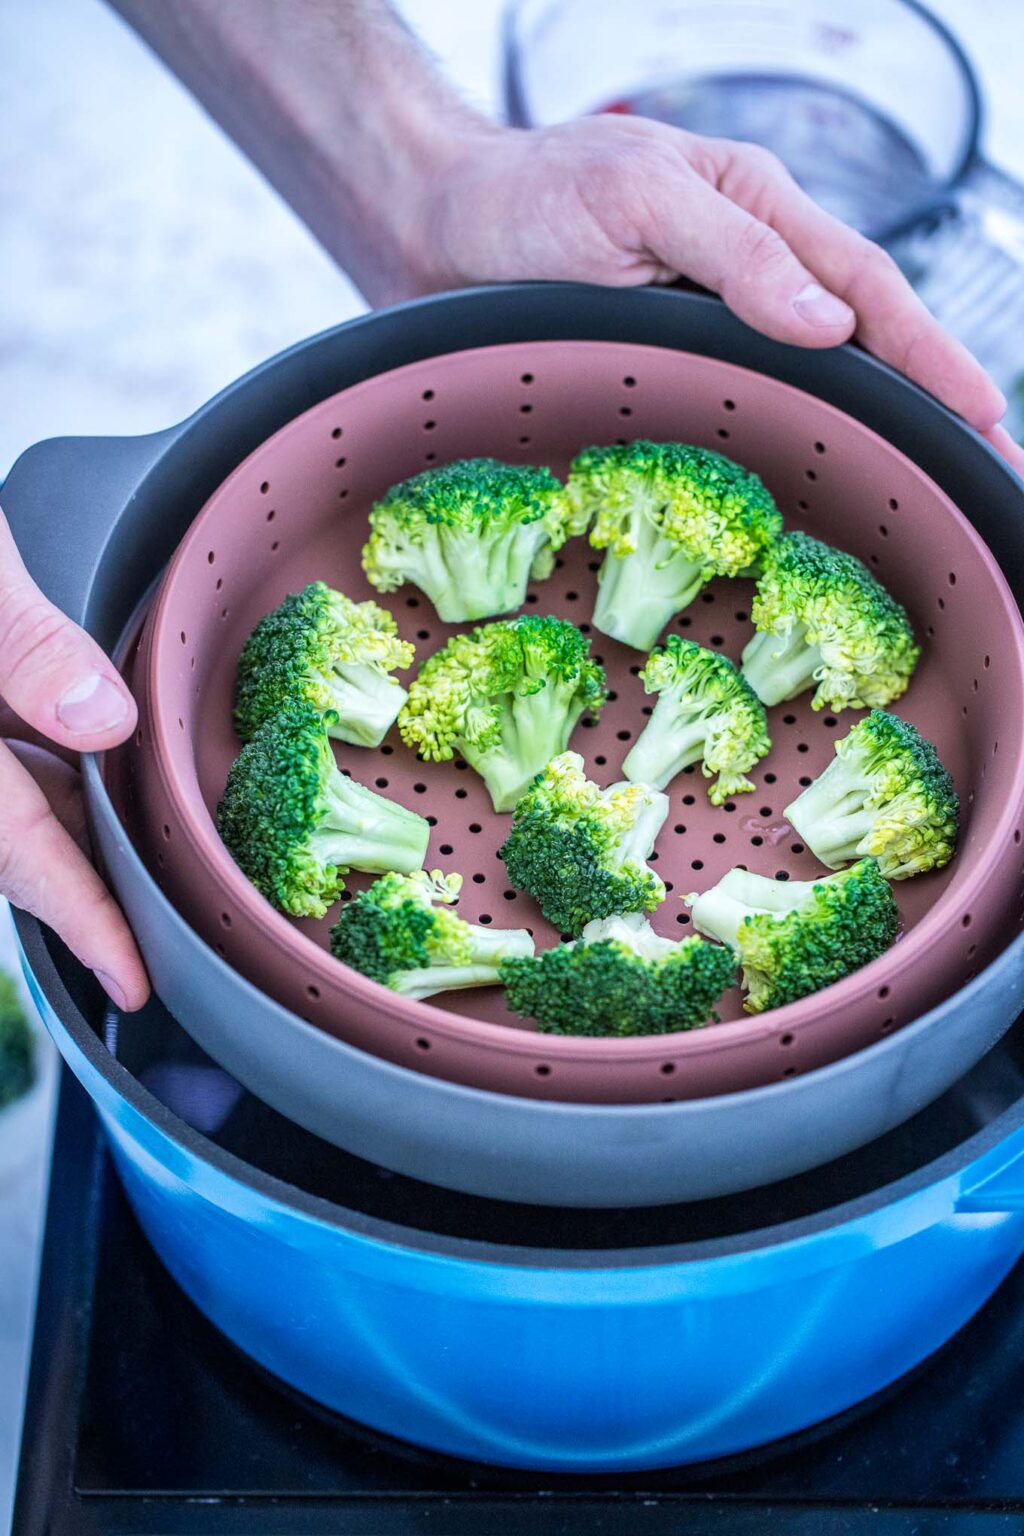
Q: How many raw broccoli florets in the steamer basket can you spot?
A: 12